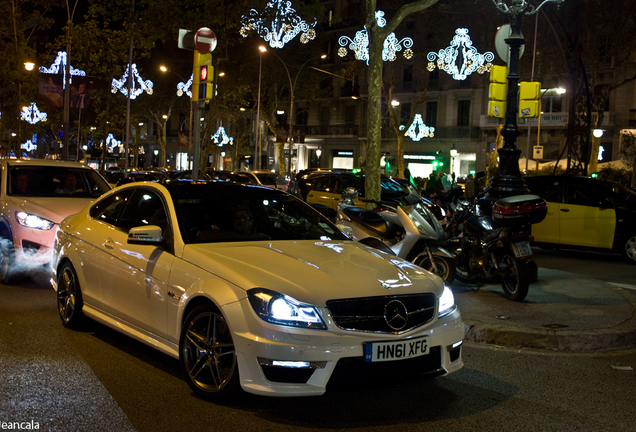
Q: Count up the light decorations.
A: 11